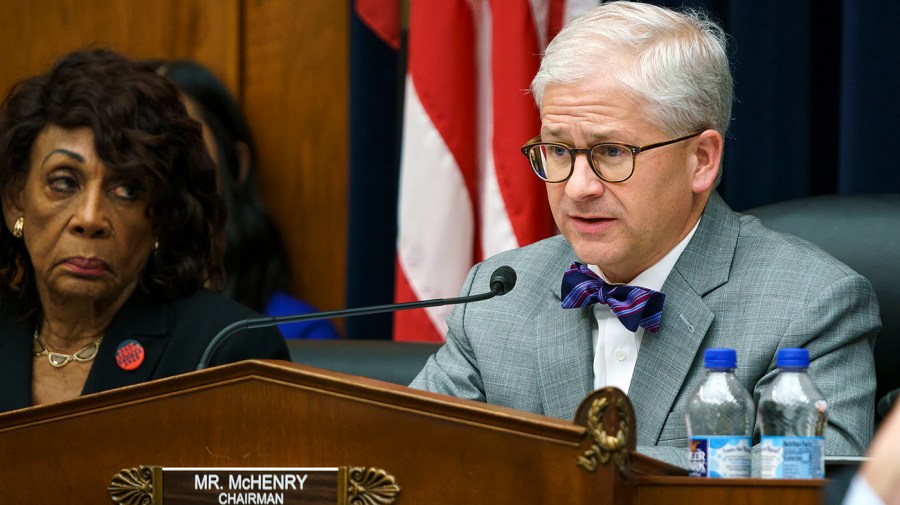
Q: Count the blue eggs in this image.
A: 0